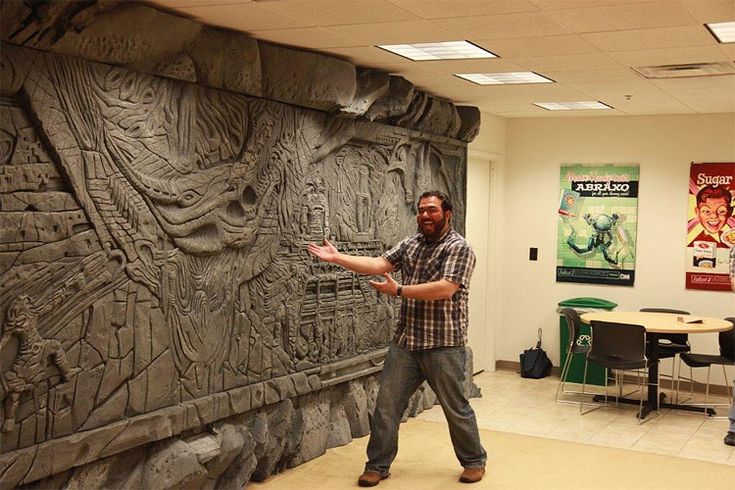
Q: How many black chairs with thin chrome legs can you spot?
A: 4